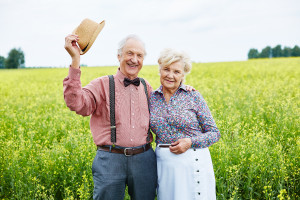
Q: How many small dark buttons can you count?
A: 5